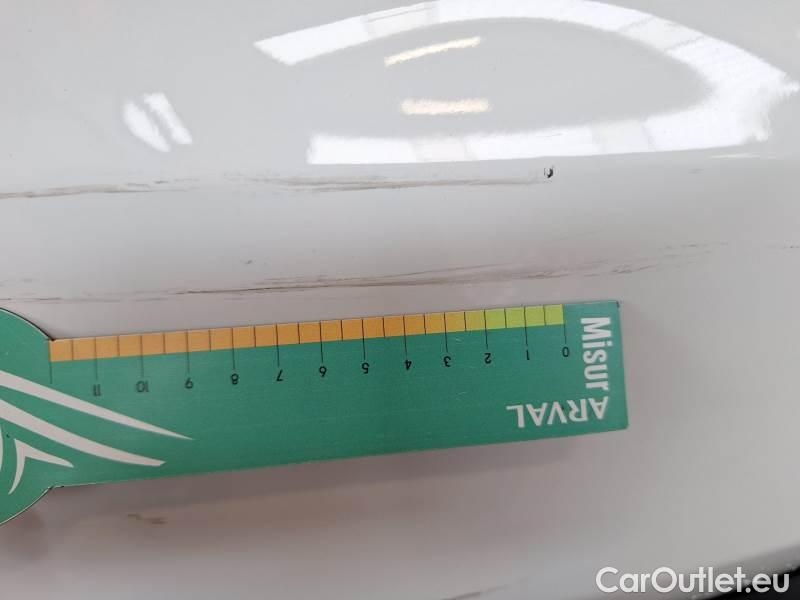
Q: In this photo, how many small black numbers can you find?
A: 12